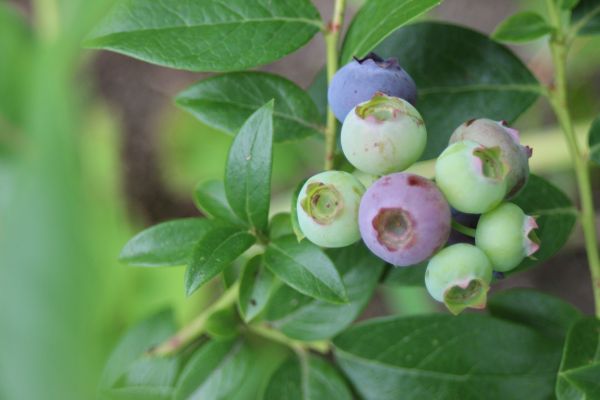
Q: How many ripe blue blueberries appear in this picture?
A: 1